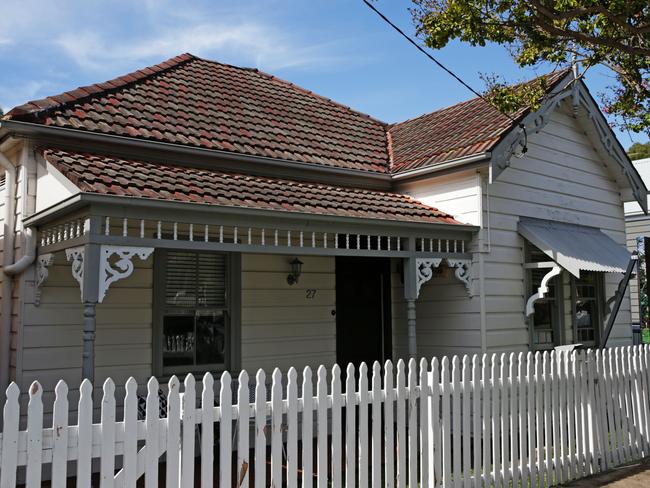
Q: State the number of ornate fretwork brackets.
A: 5